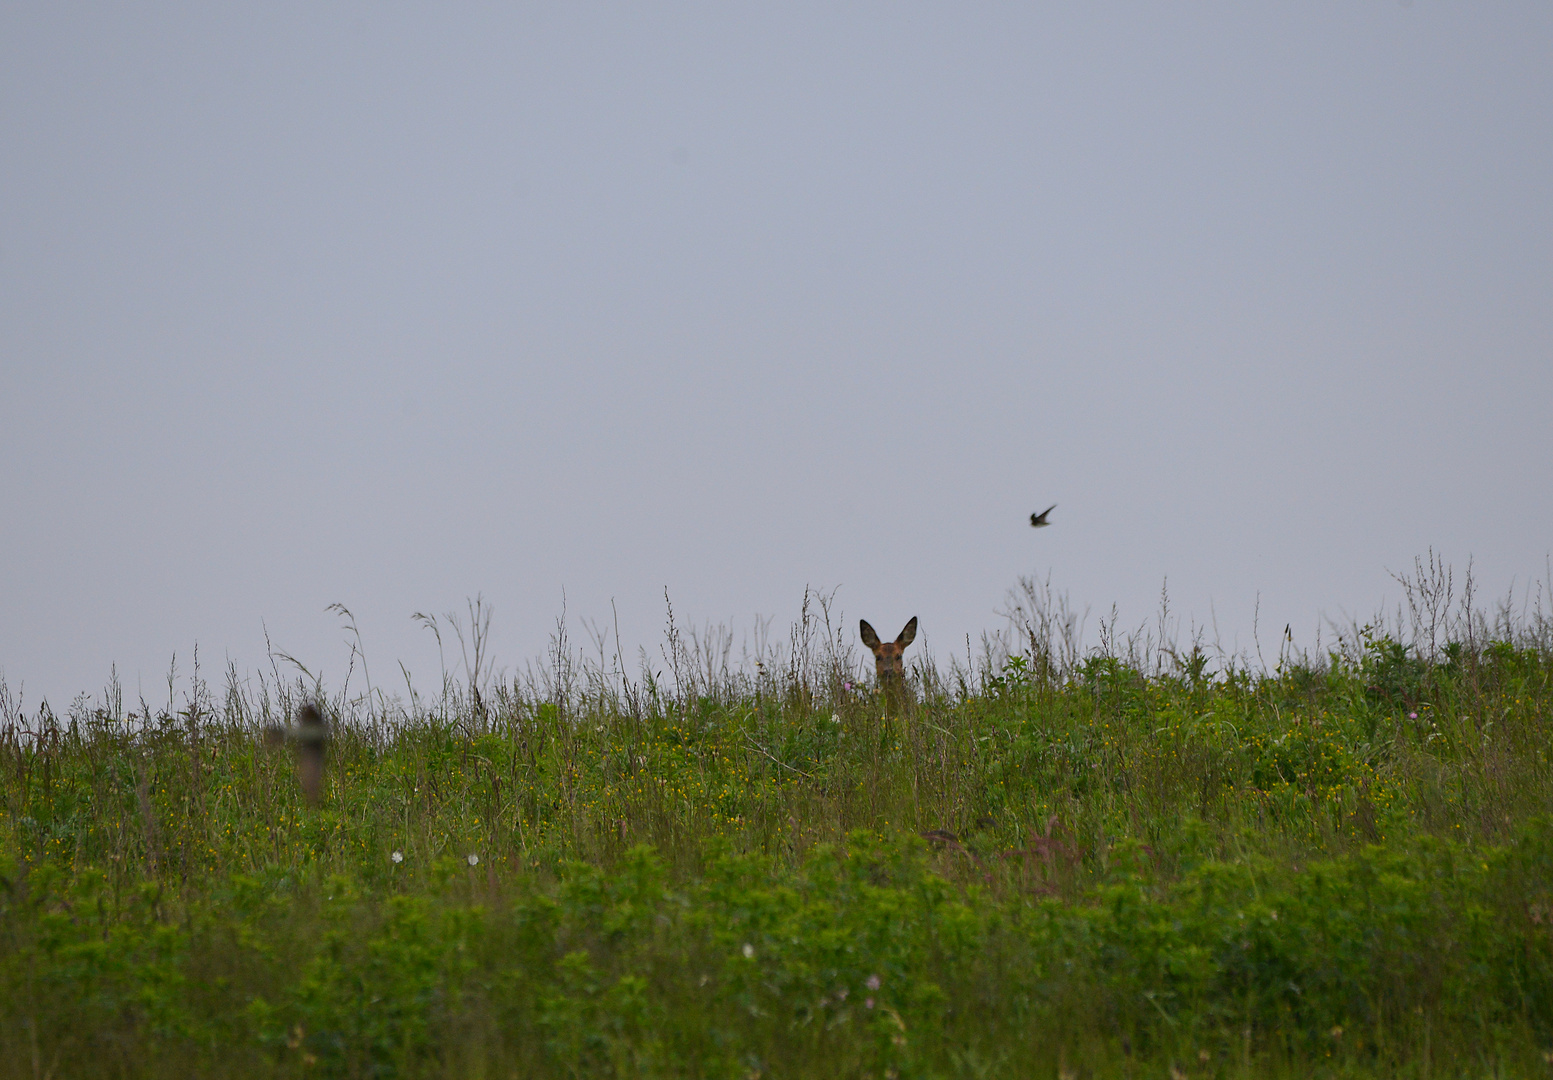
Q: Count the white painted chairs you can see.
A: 0